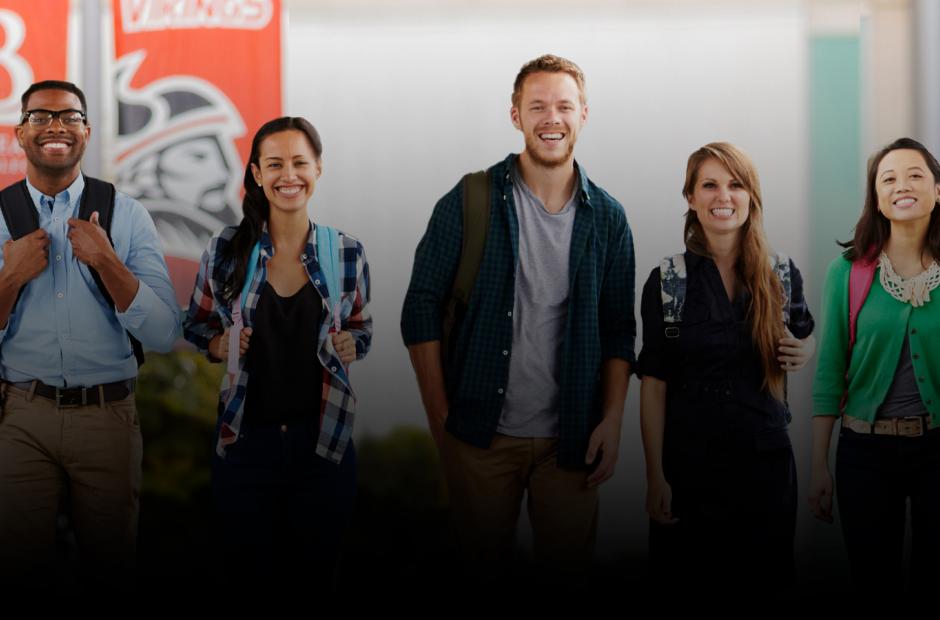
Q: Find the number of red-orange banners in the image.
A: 2